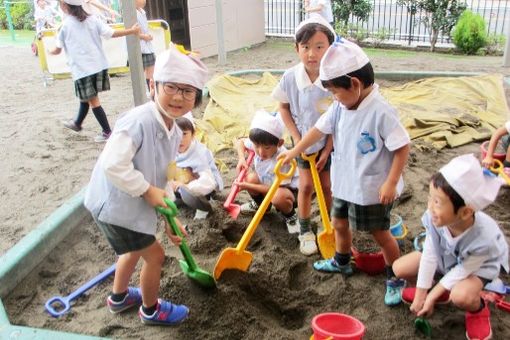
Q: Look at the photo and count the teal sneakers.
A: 2